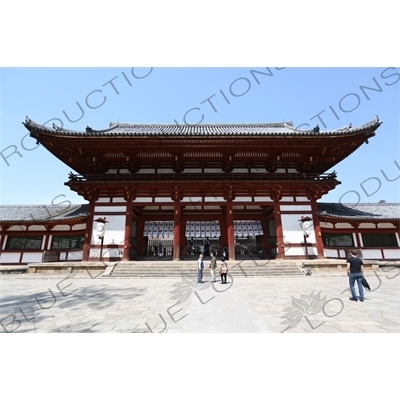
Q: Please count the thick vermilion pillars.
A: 6